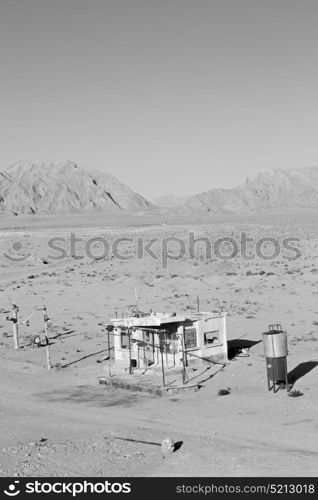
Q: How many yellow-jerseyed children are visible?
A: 0